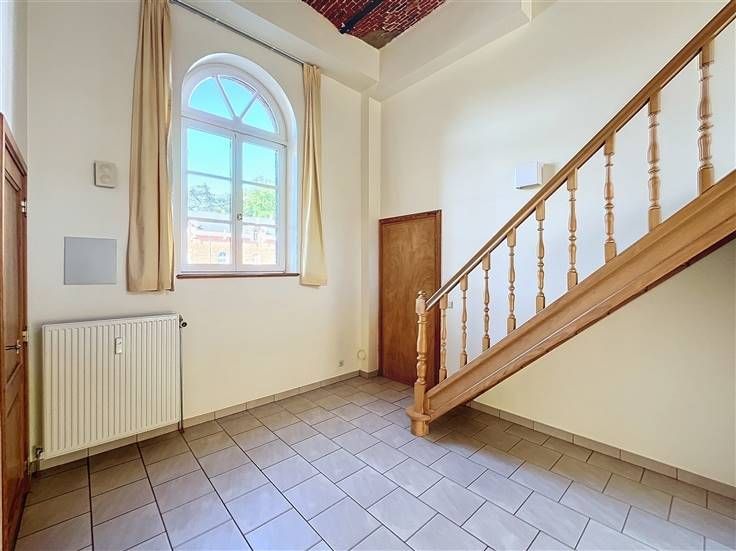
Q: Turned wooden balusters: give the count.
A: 9